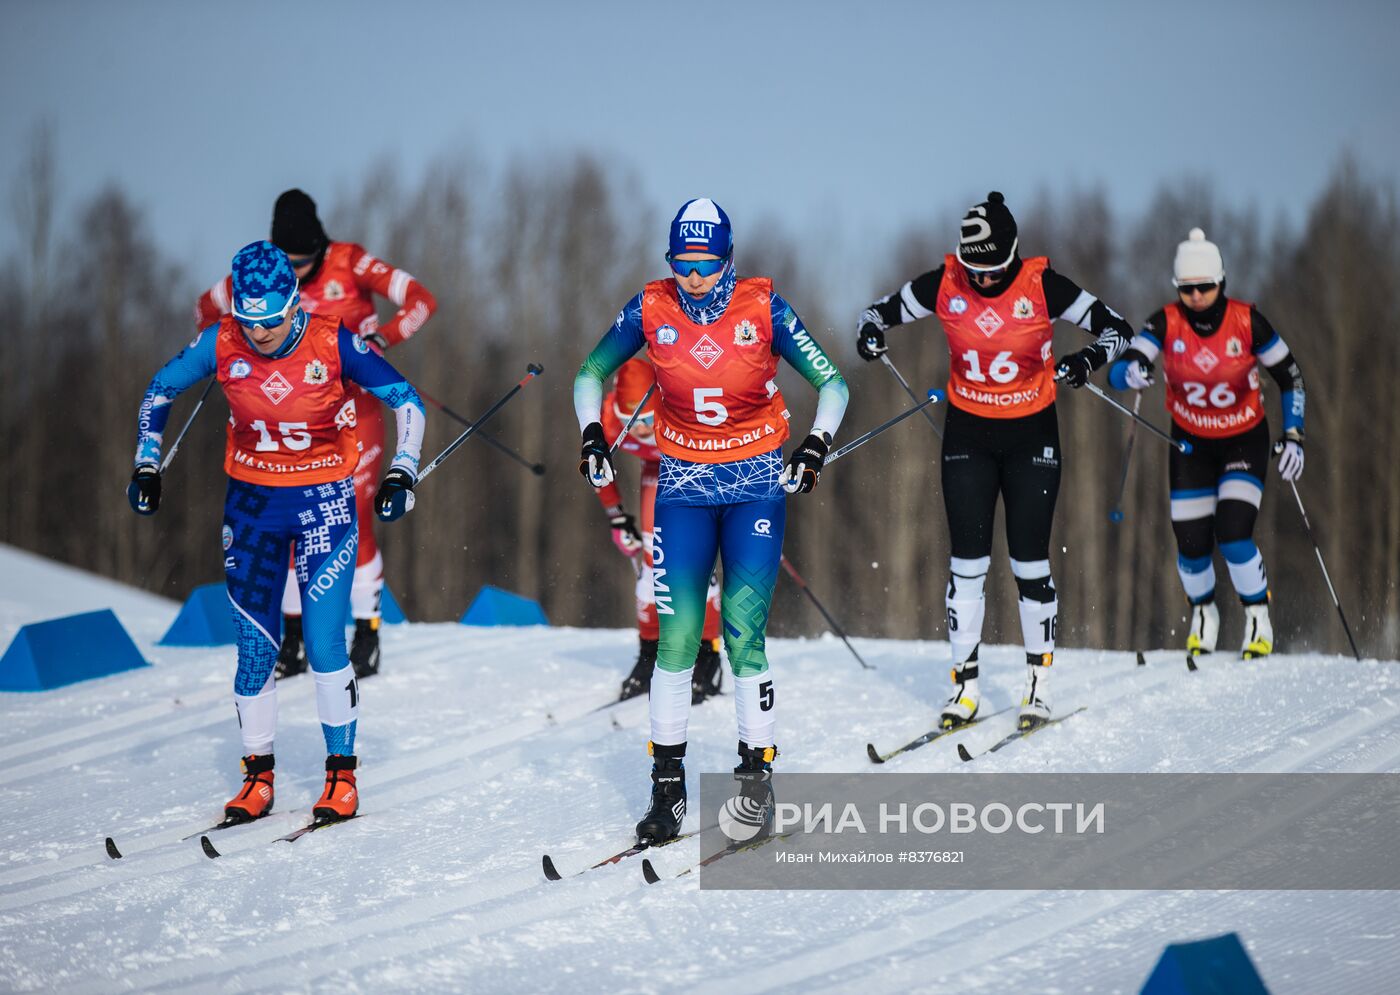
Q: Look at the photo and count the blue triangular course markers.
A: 5